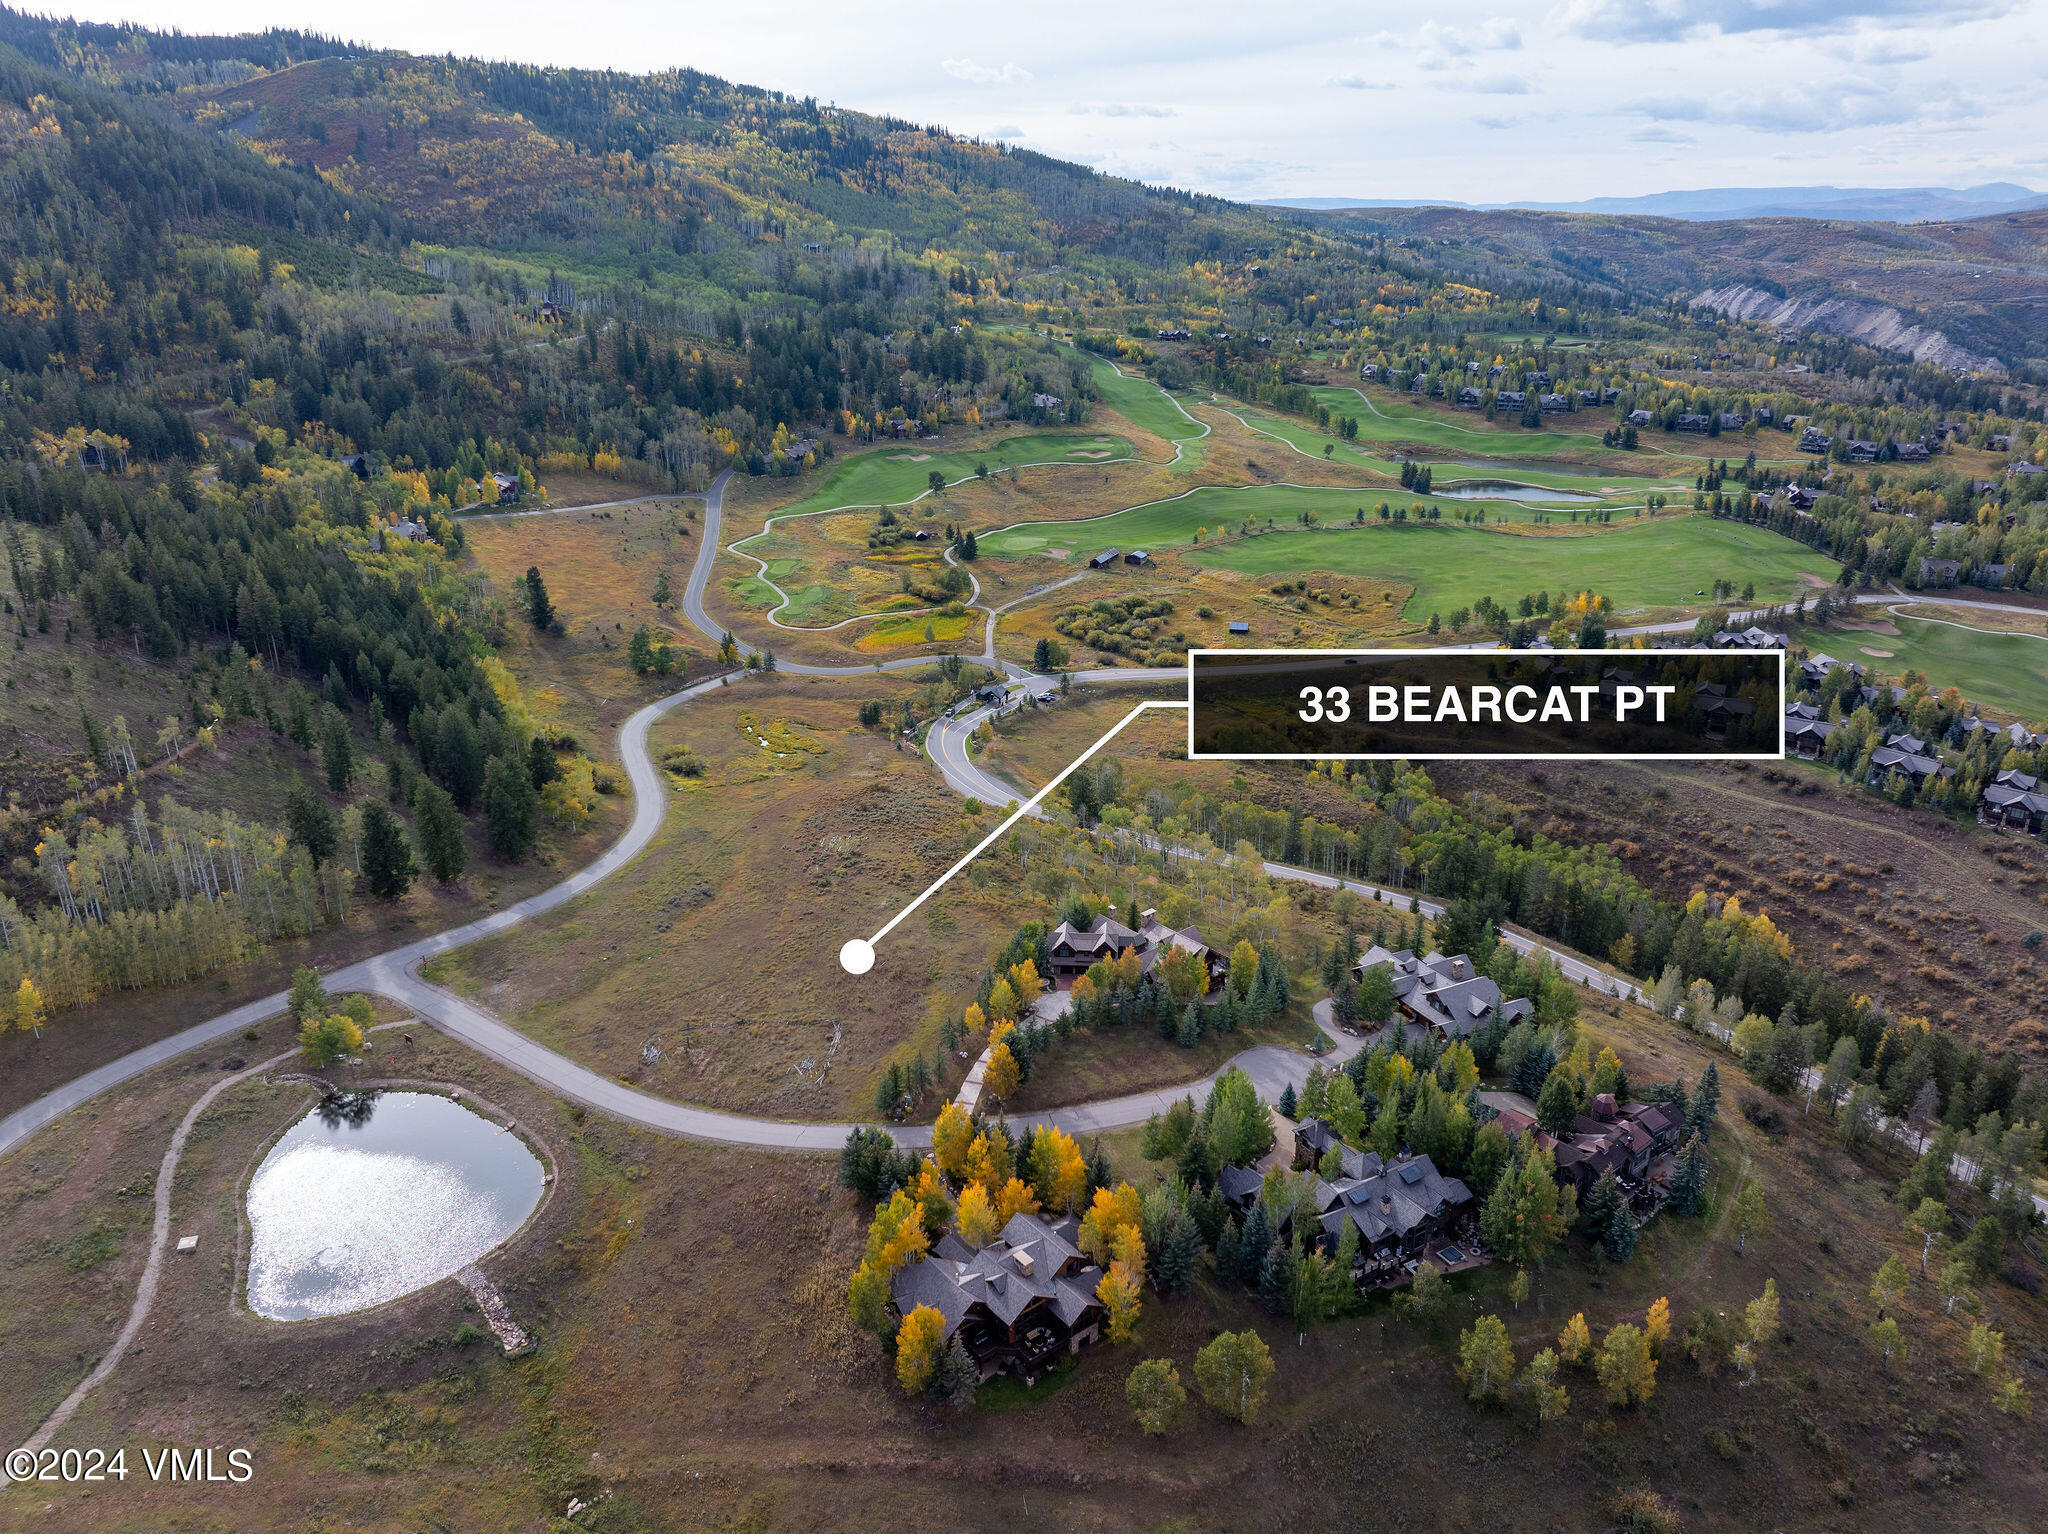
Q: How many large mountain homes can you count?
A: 5